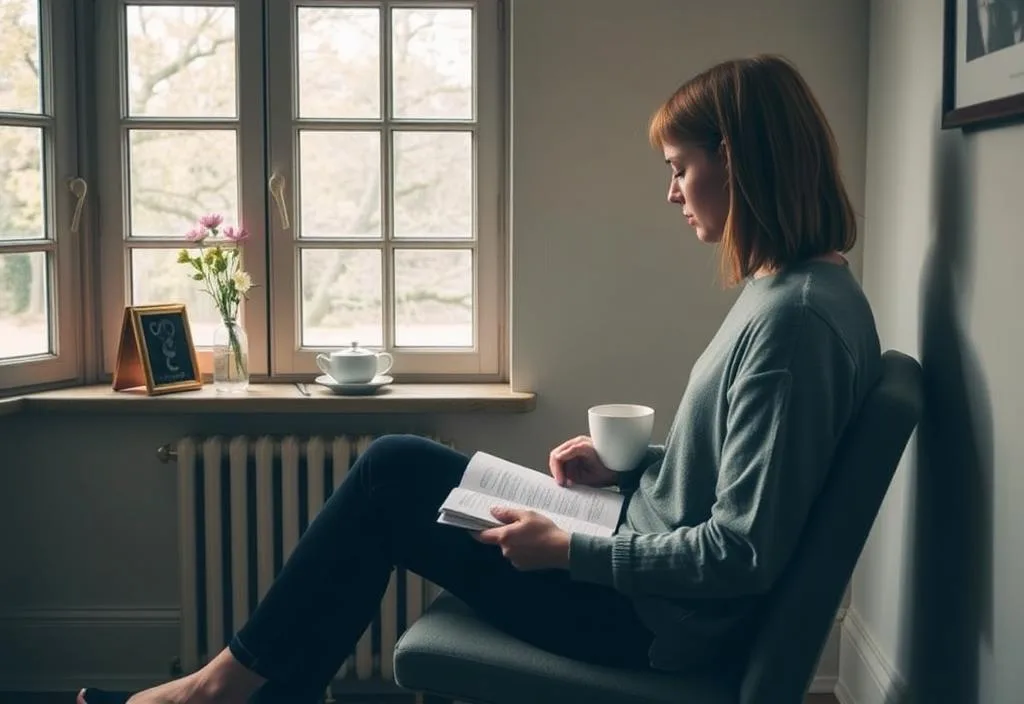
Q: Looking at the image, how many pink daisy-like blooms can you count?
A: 3